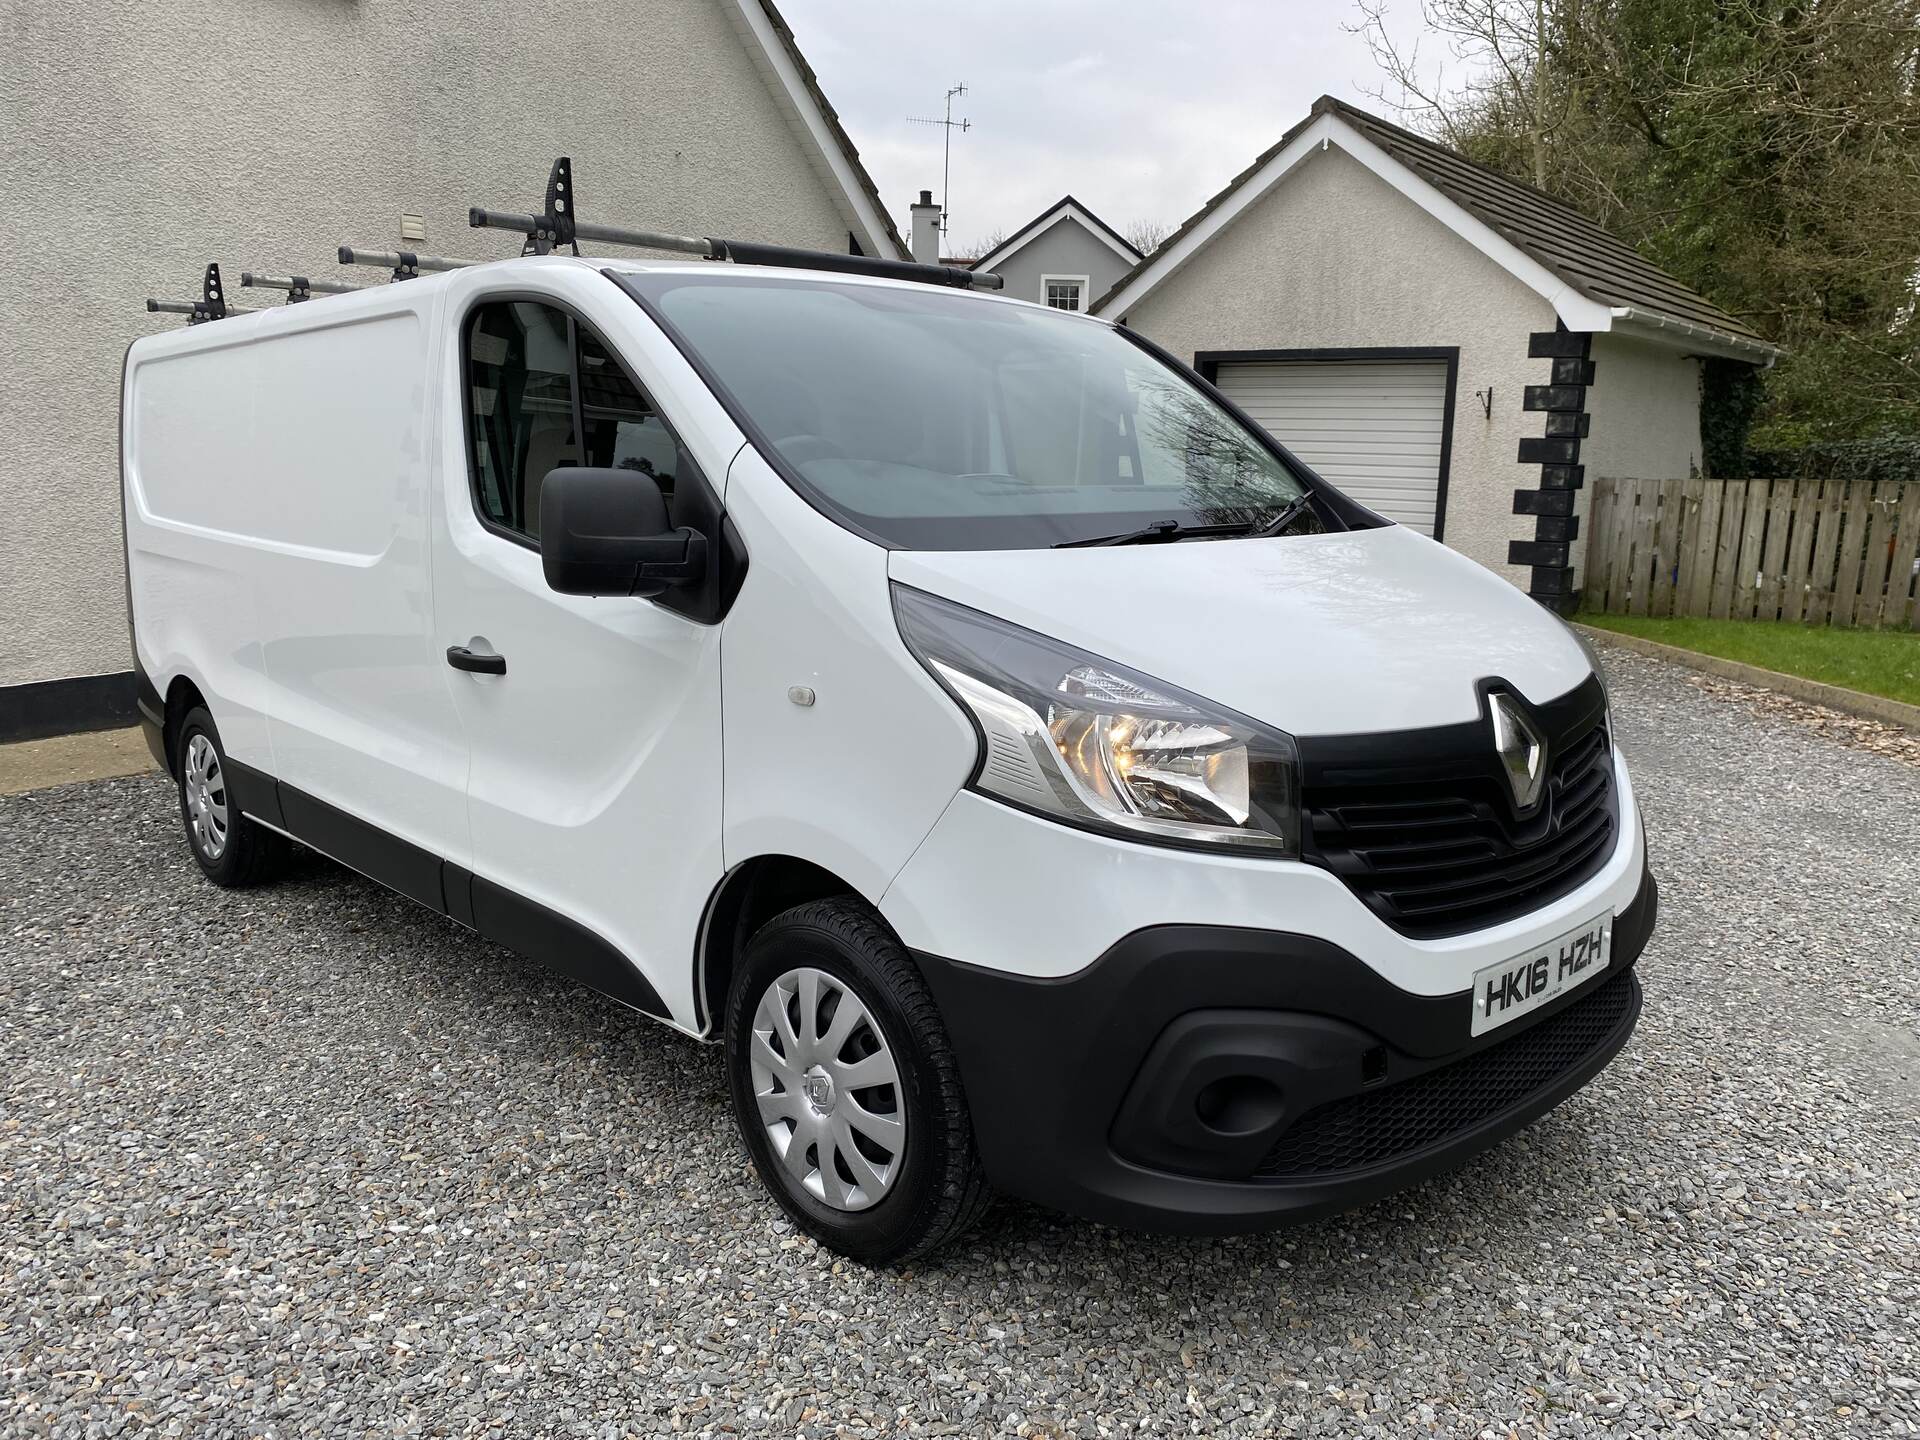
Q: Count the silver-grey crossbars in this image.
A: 4